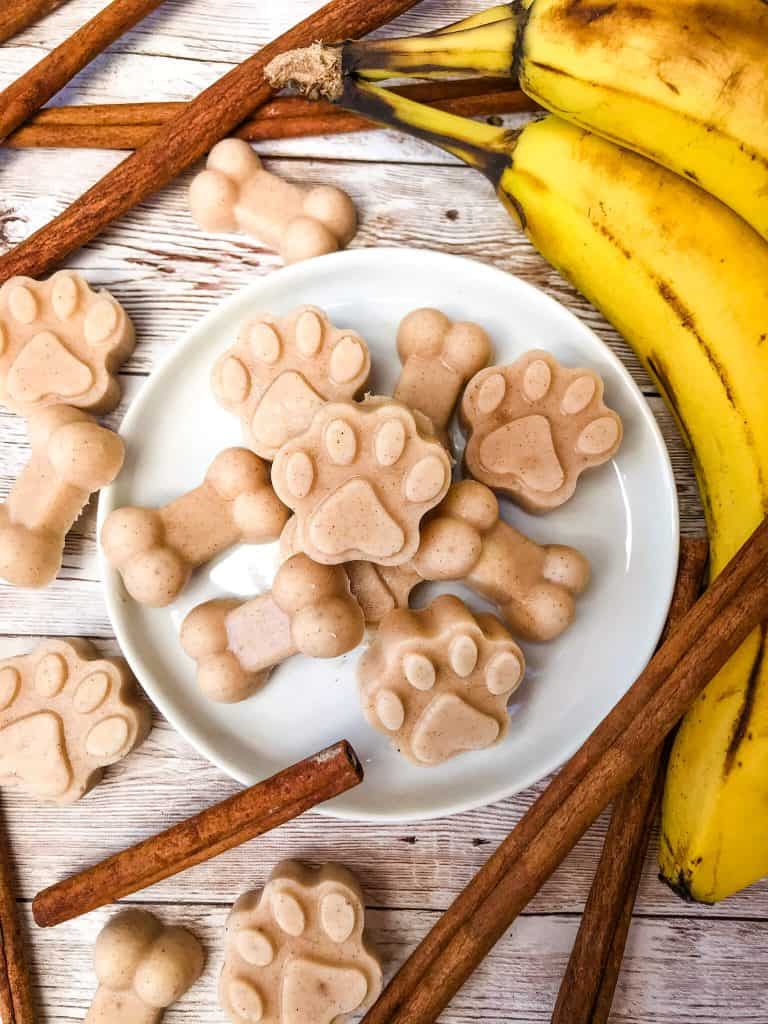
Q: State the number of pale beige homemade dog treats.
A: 15